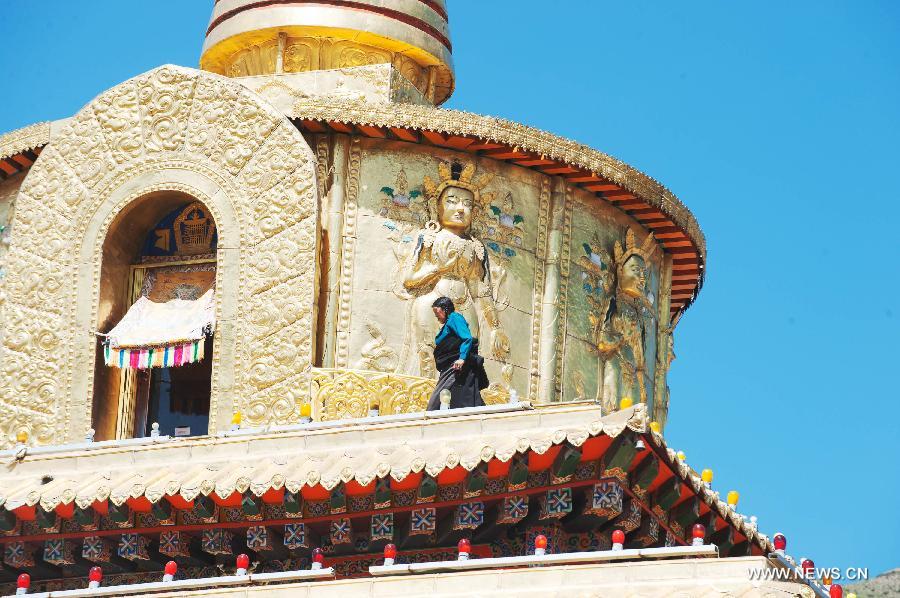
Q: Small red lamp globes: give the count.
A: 13